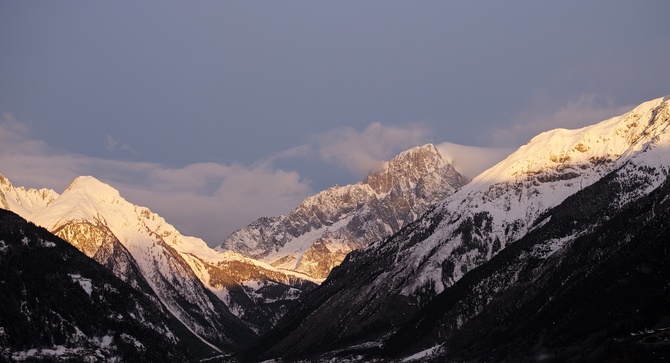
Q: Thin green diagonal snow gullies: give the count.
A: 0